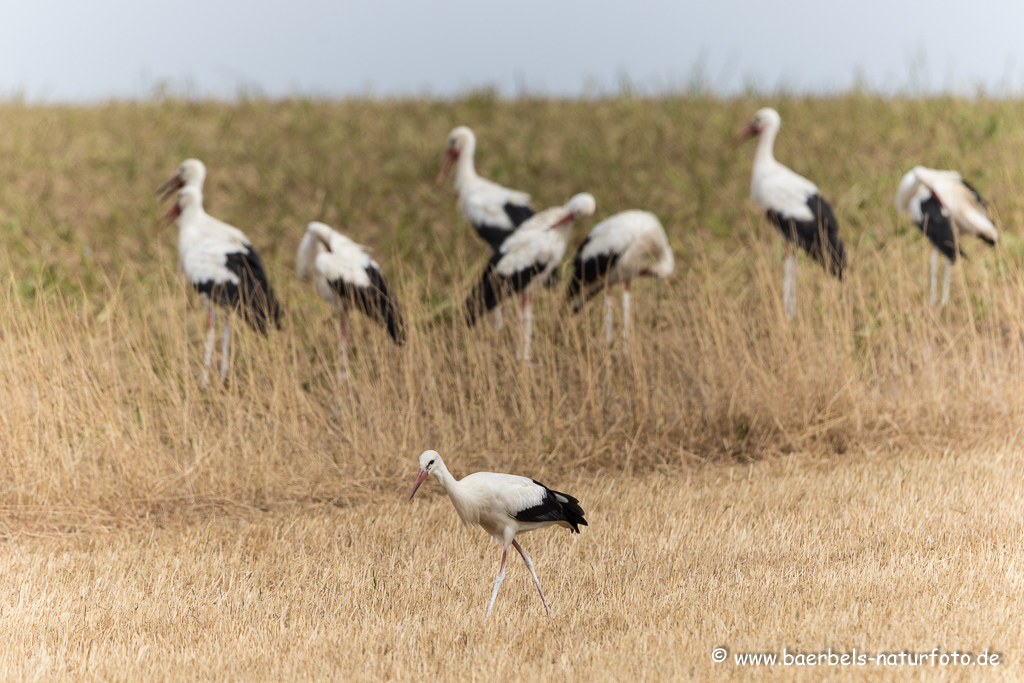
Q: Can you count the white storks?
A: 9